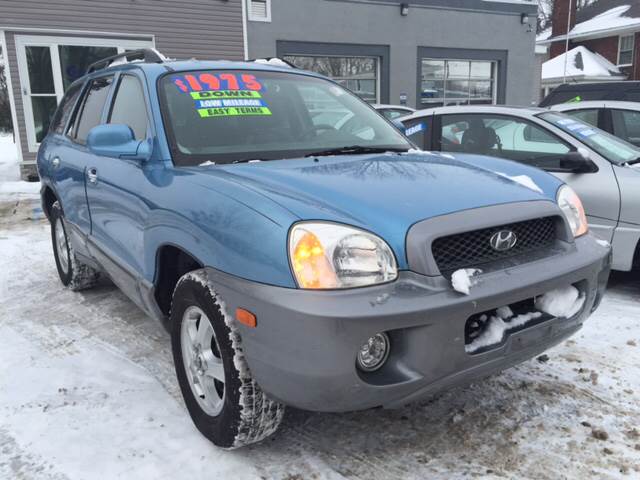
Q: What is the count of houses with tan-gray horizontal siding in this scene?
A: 1